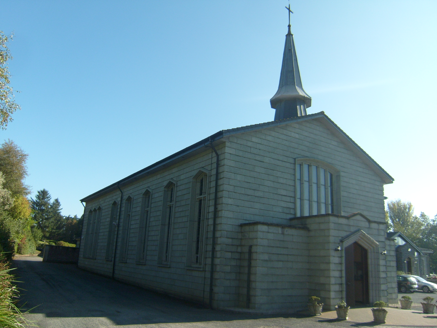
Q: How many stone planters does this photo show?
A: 5